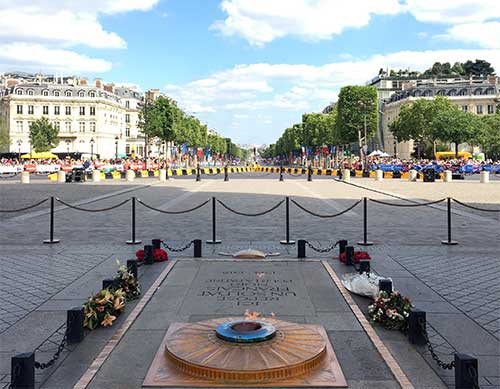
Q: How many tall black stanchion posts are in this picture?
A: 6